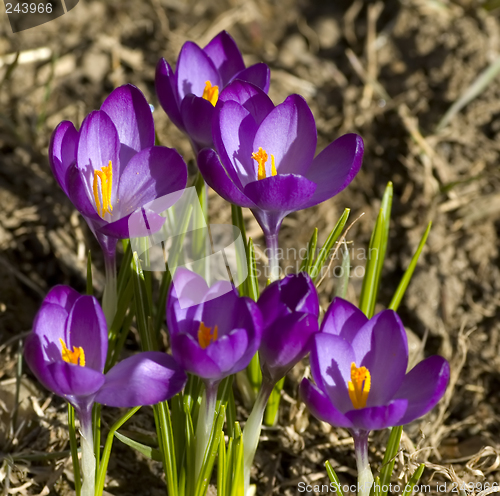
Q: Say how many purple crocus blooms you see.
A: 7